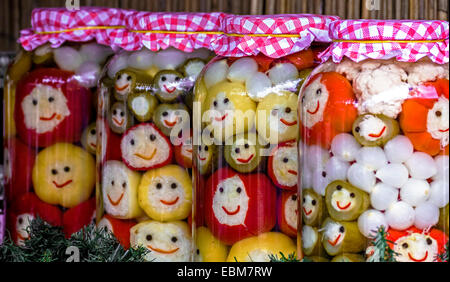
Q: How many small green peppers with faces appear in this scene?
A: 11